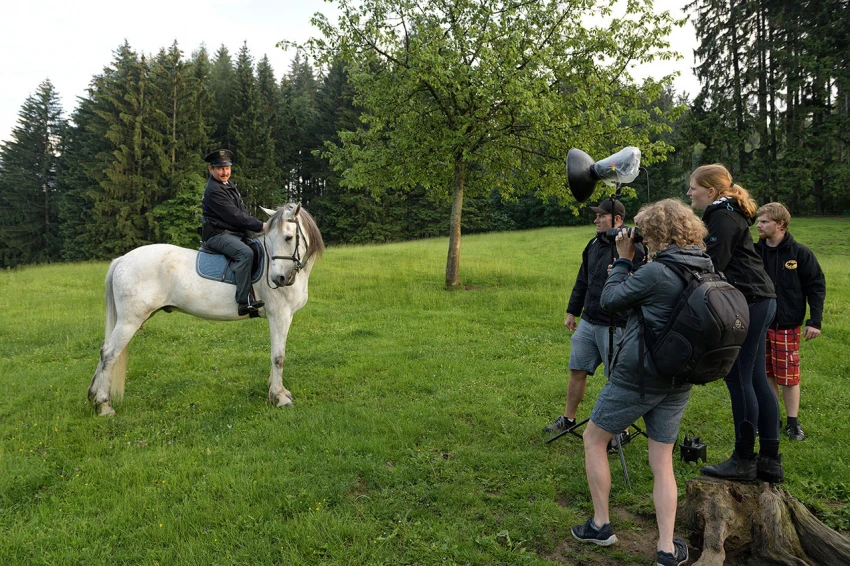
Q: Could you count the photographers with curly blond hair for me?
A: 1